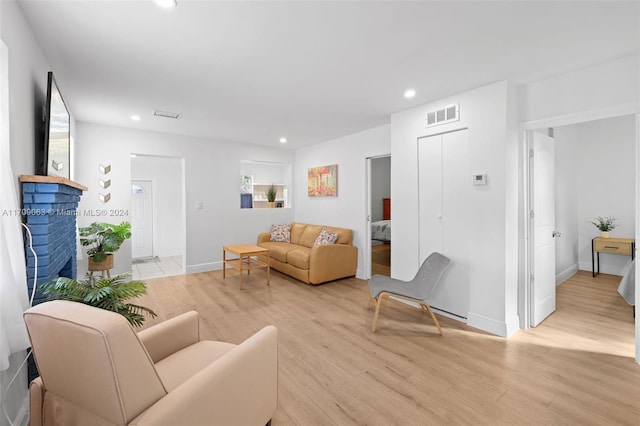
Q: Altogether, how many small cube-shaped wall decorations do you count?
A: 3